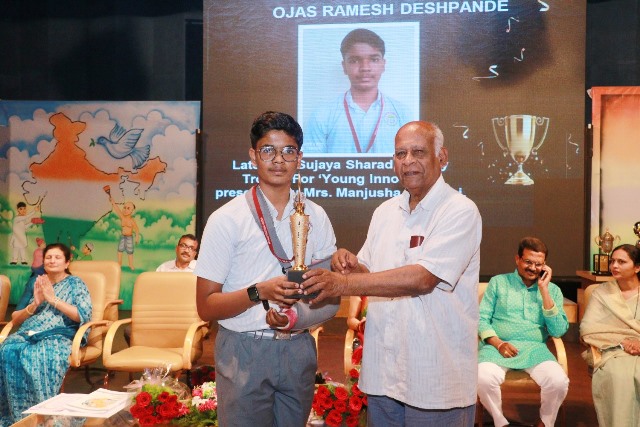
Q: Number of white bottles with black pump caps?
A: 0